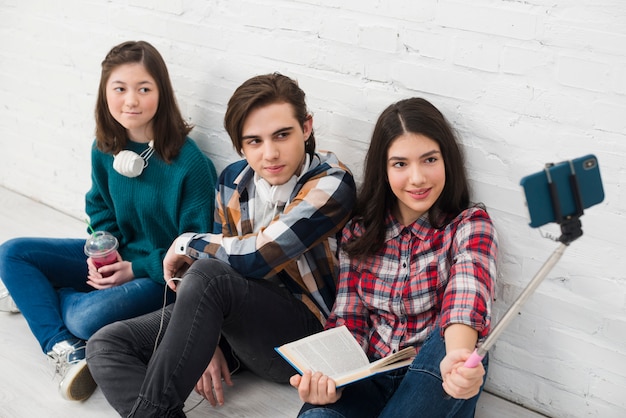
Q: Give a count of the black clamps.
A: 2